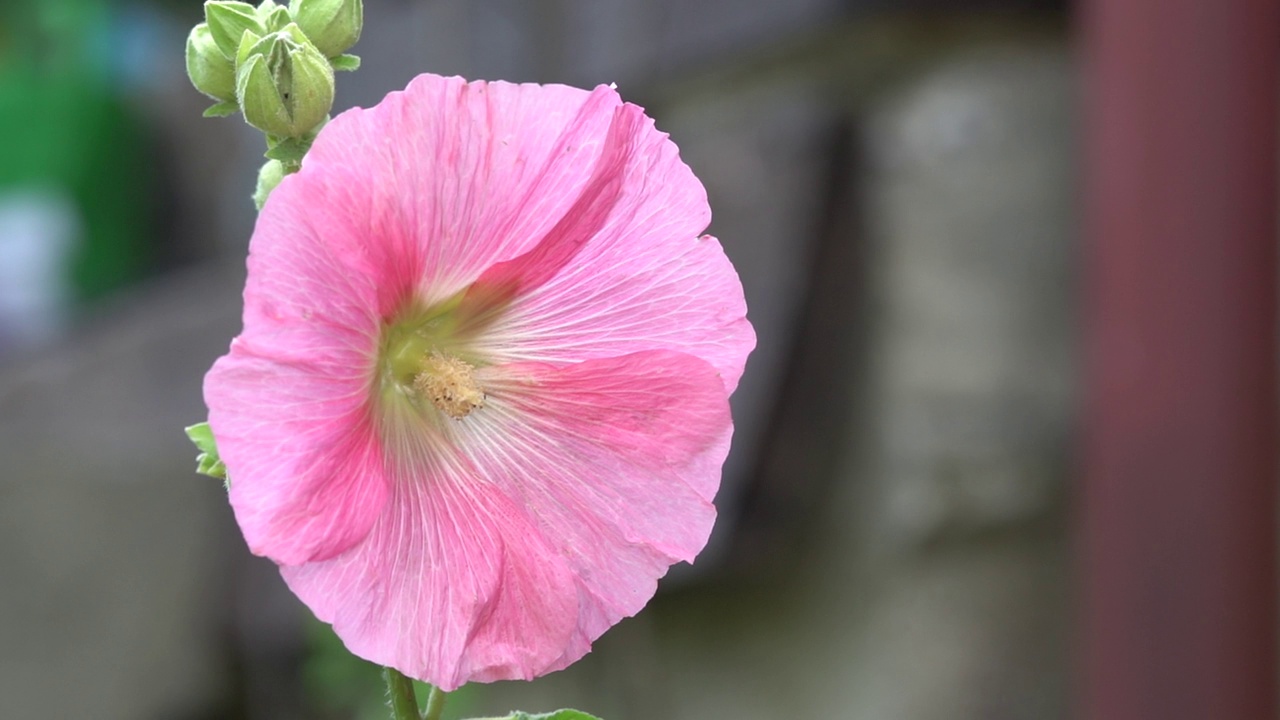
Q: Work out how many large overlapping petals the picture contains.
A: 5